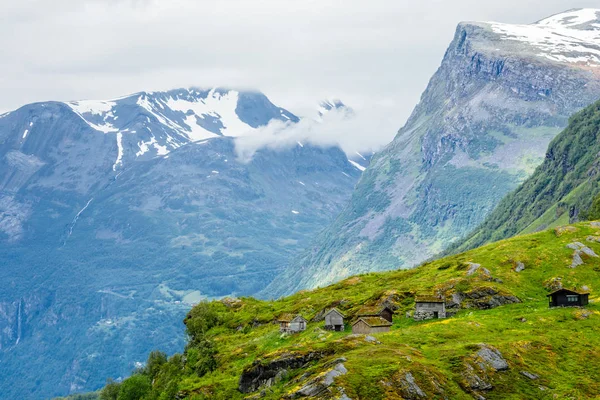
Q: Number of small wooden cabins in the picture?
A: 6